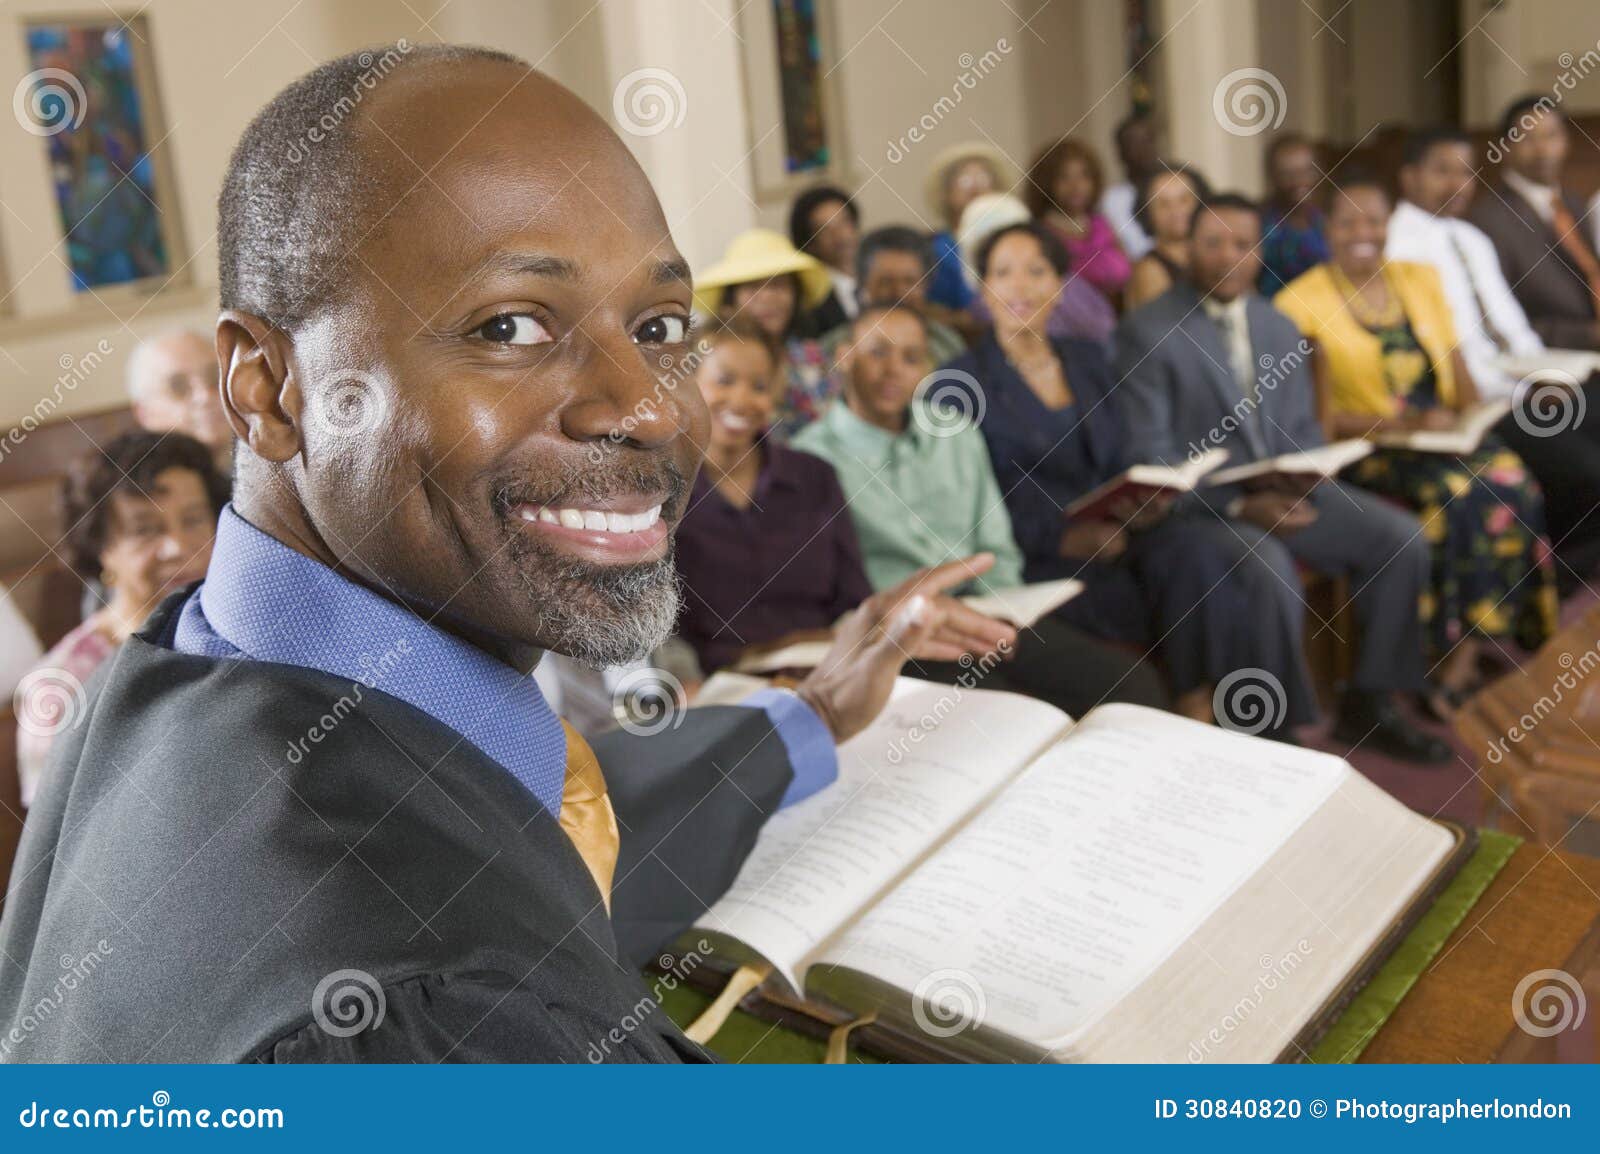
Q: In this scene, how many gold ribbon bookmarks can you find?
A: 2